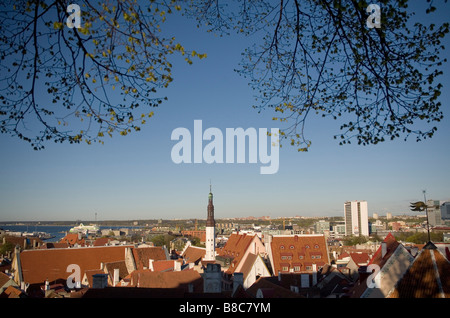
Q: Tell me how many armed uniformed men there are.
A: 0